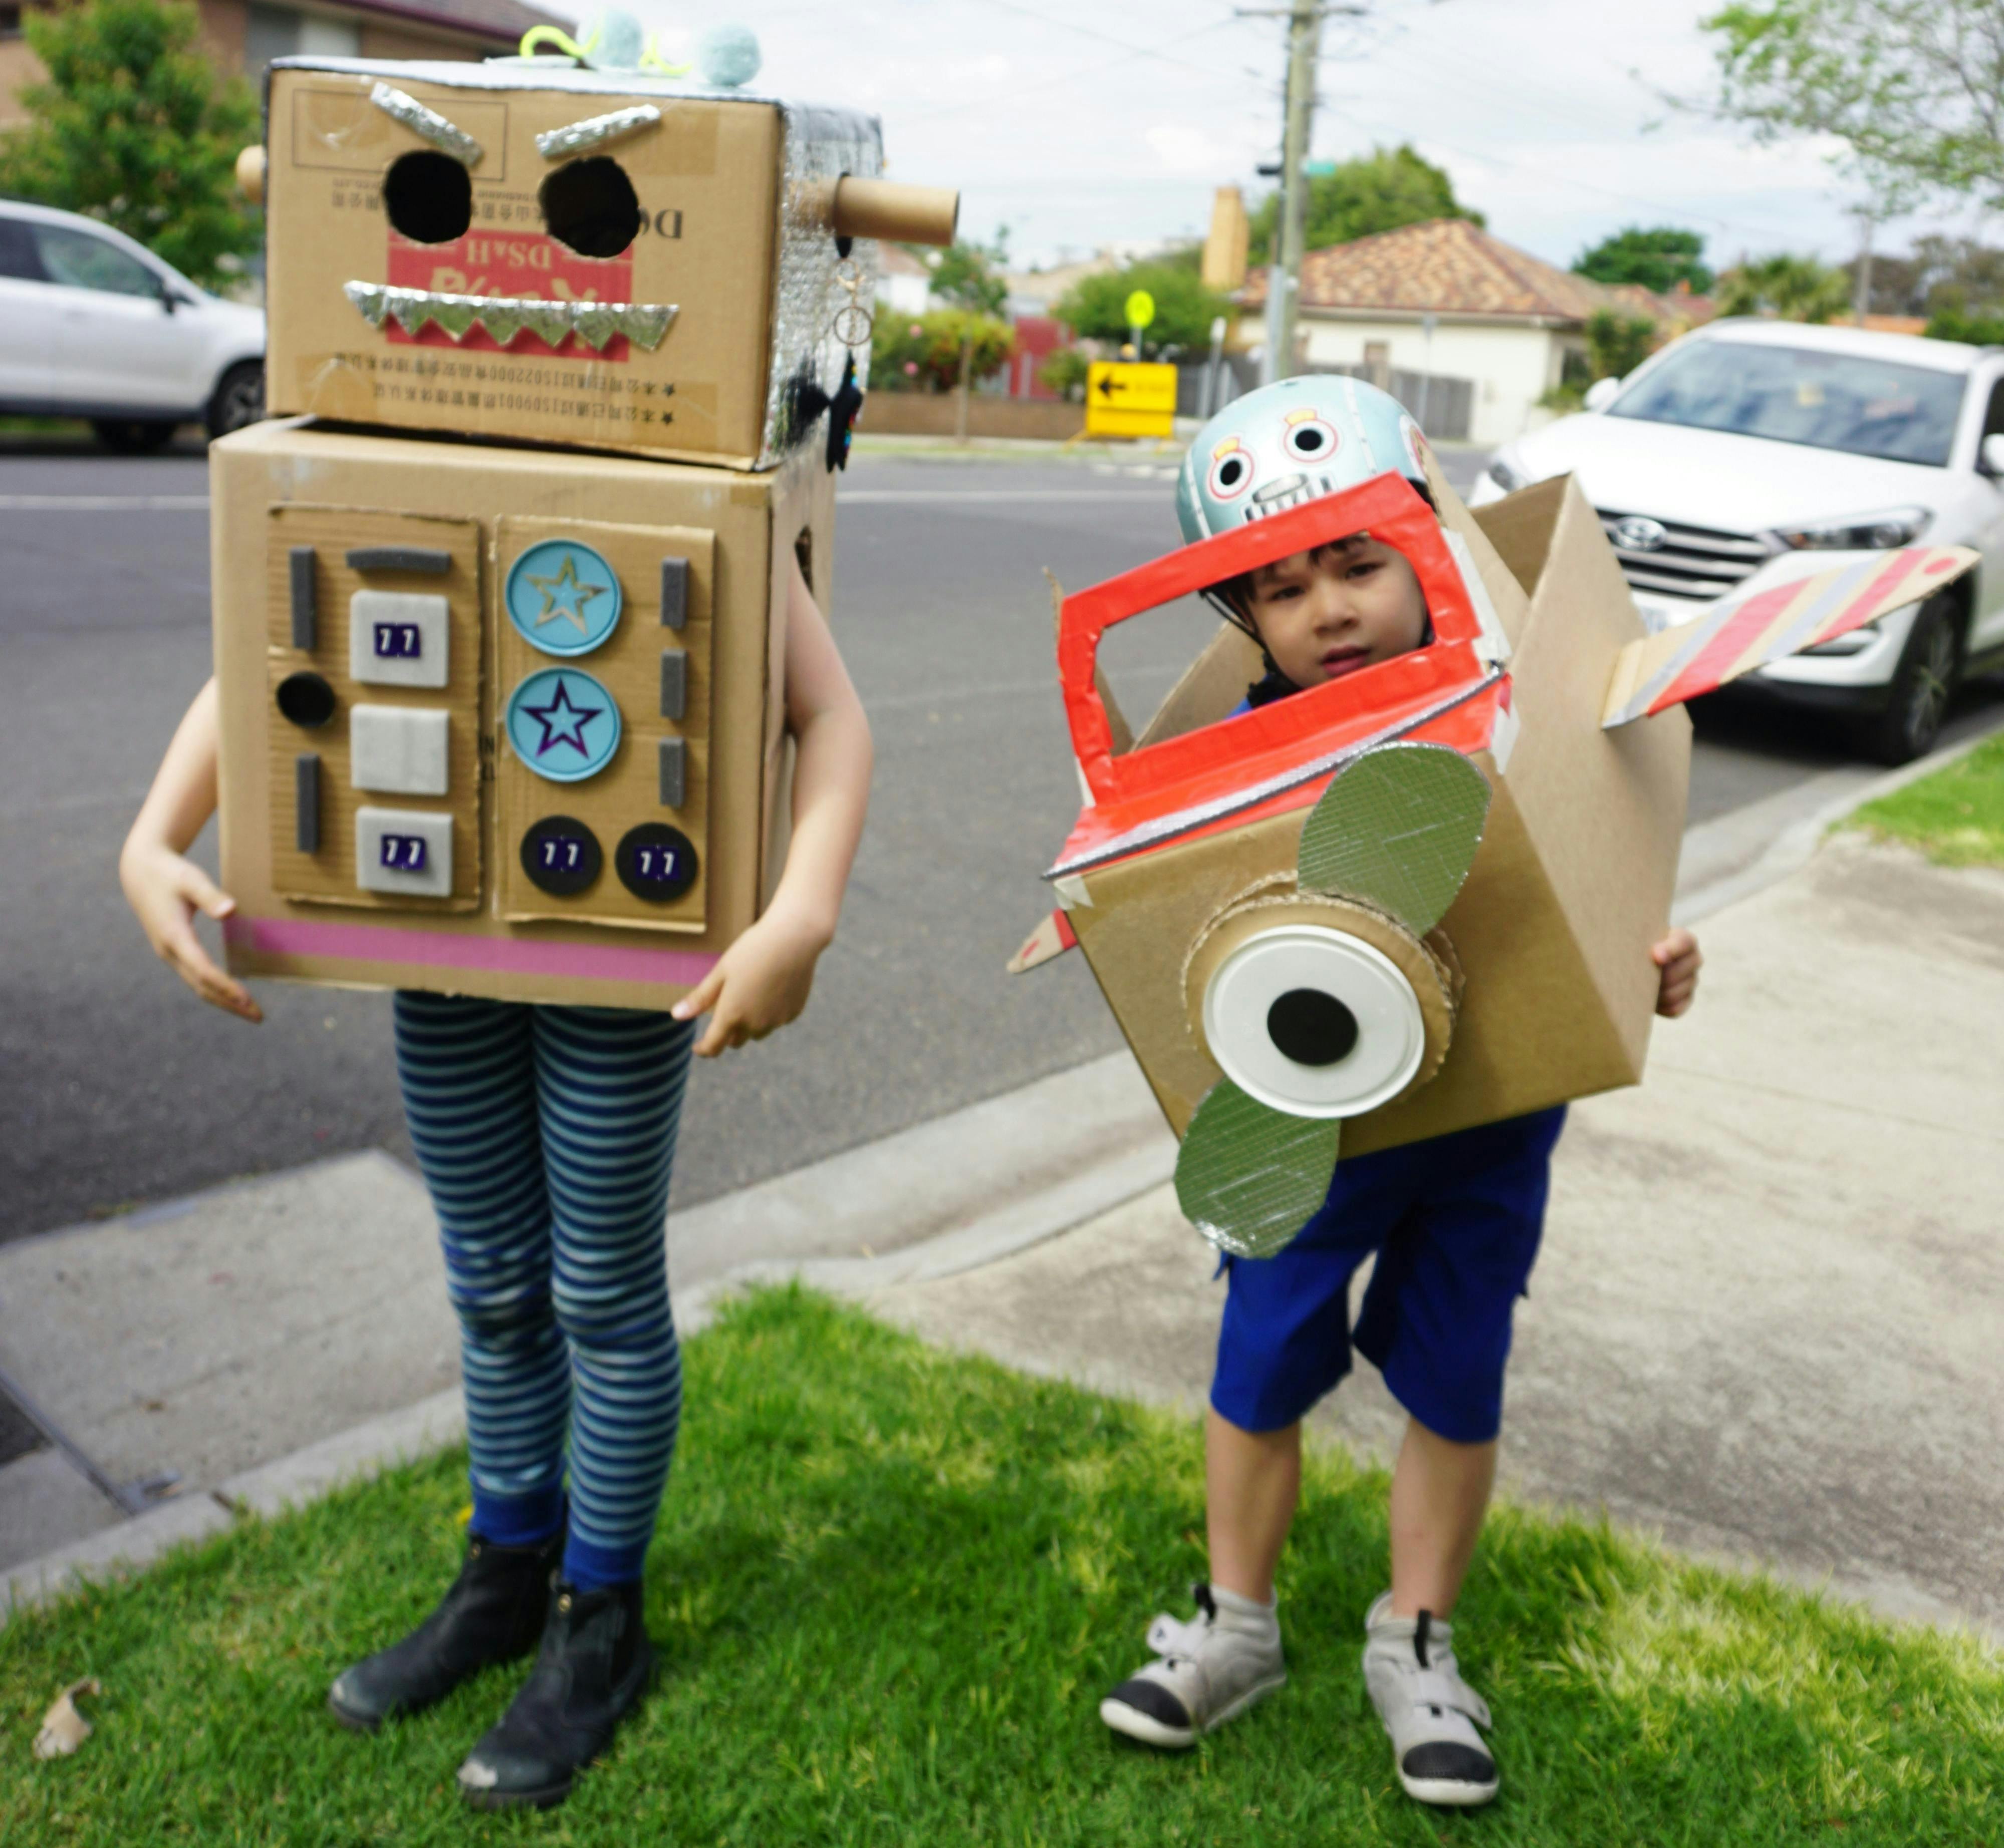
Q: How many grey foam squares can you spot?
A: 3